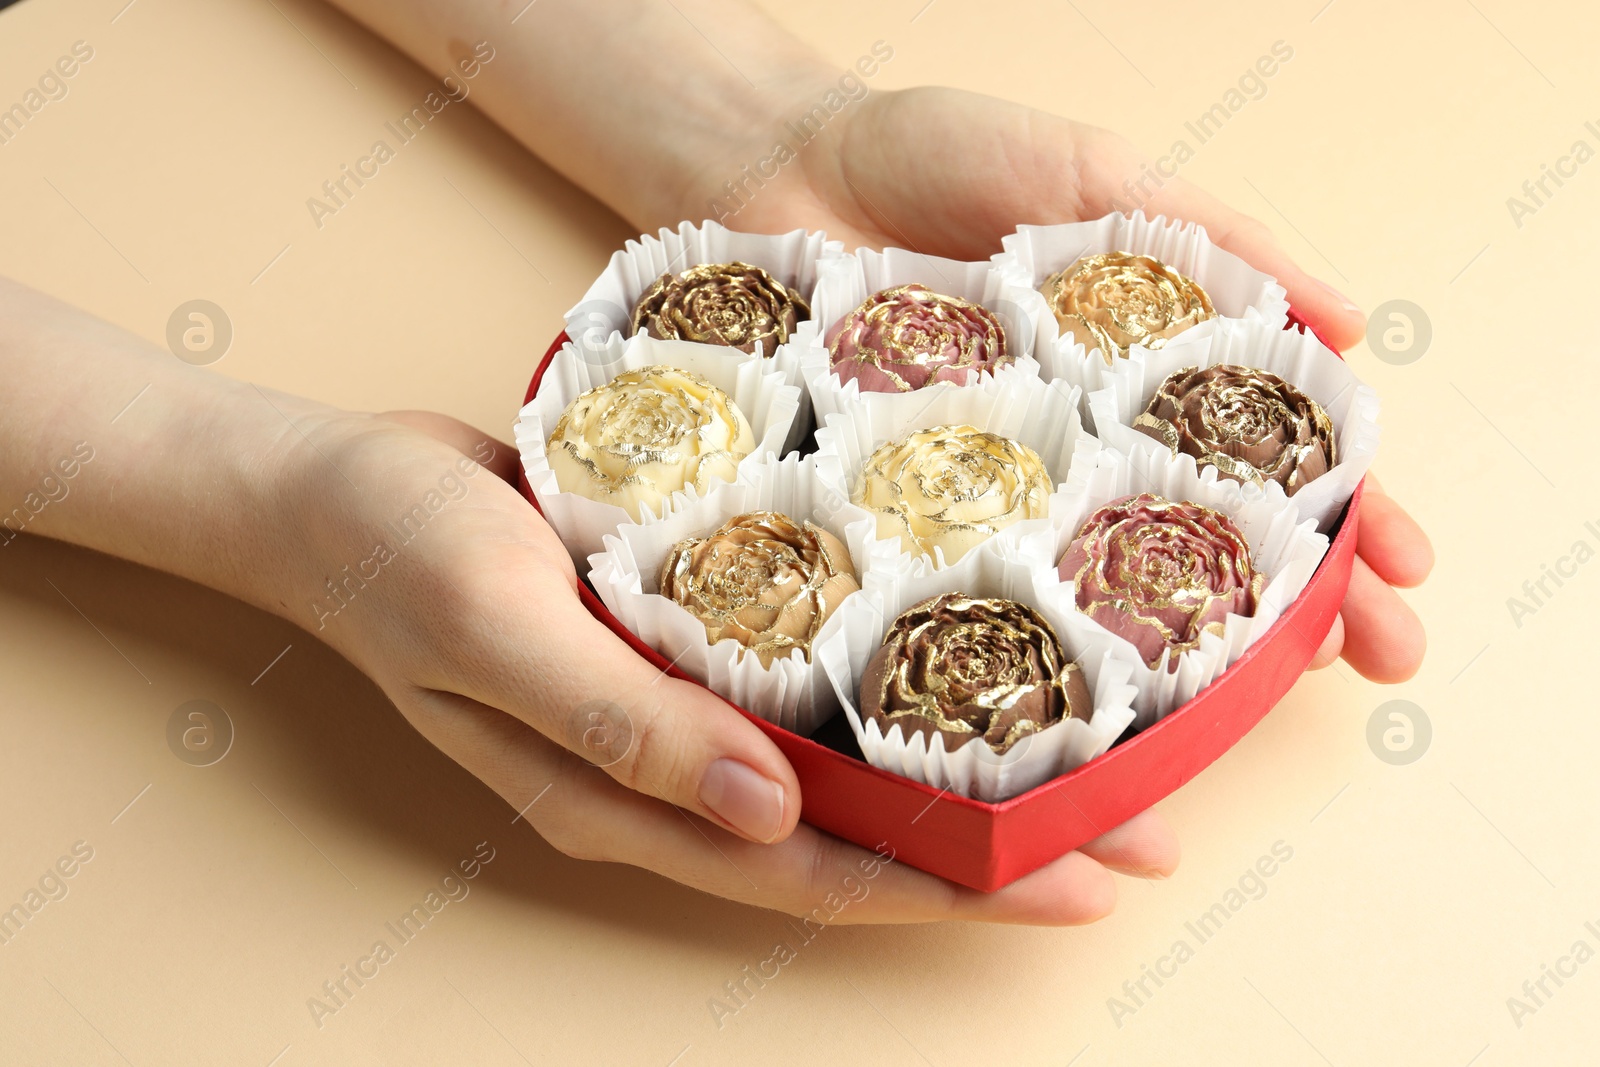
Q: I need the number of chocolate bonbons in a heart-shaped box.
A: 9